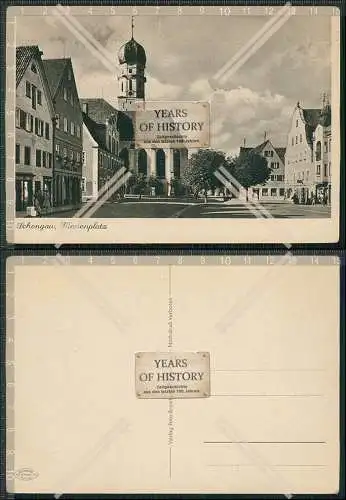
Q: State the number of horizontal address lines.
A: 4